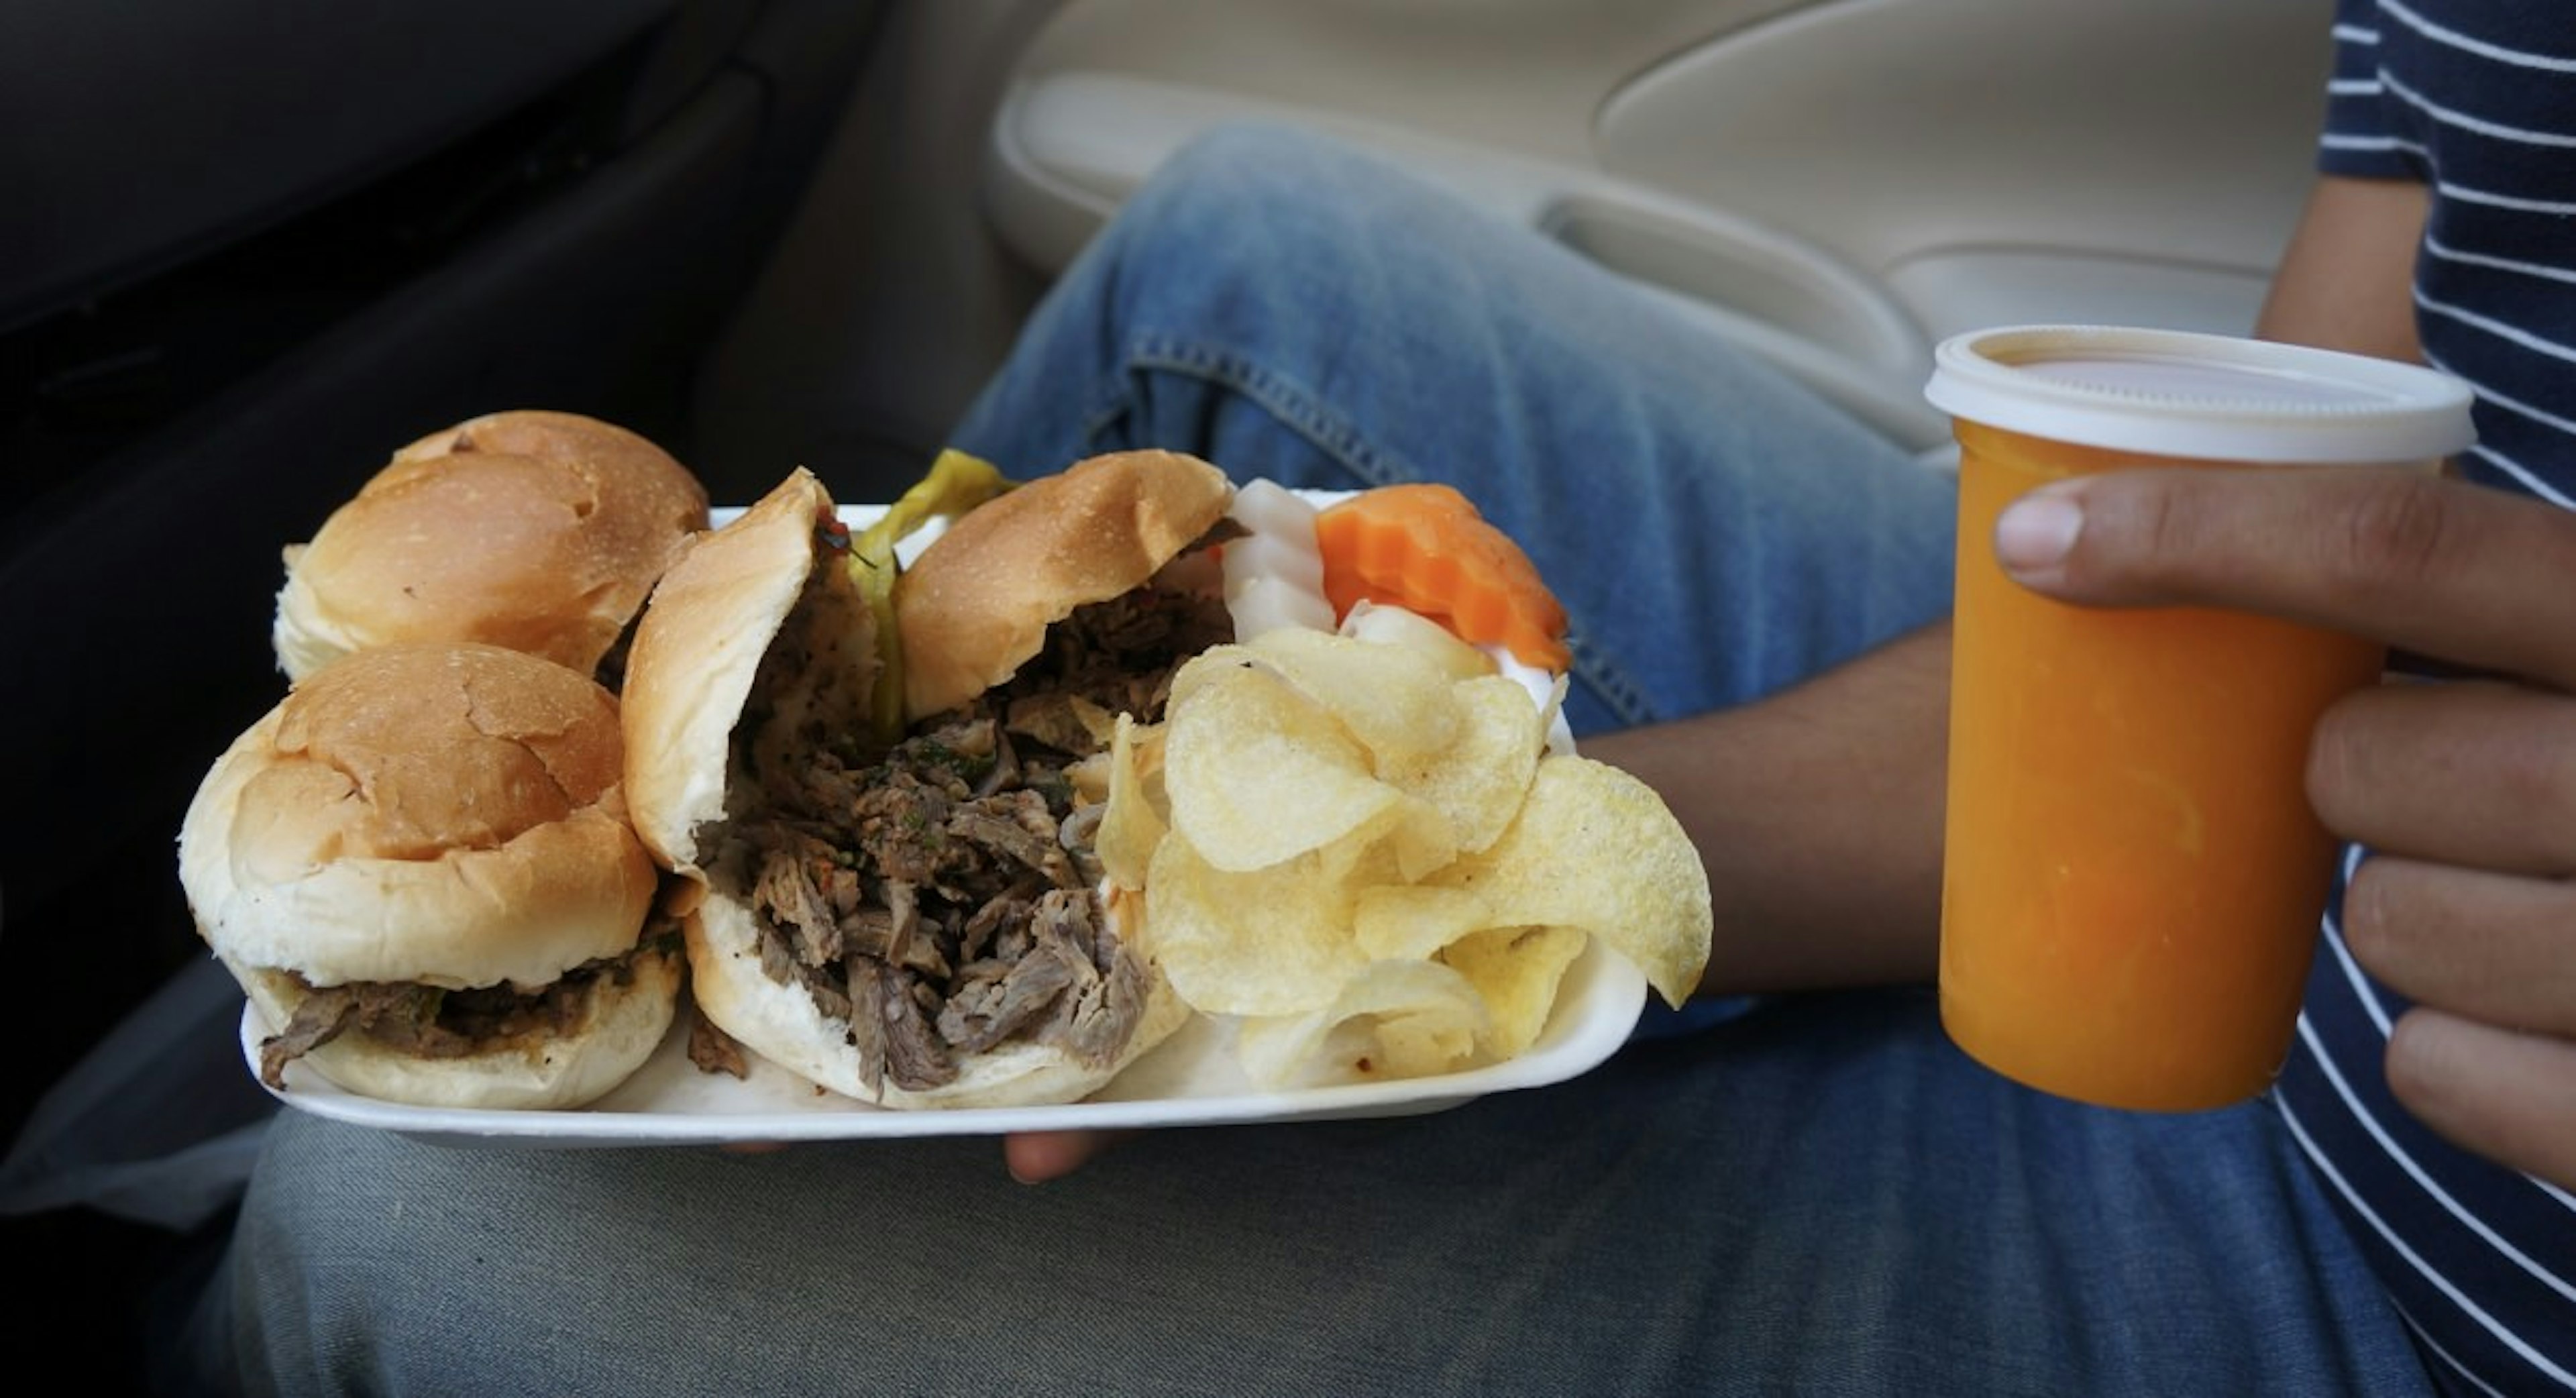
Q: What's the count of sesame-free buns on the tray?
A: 4